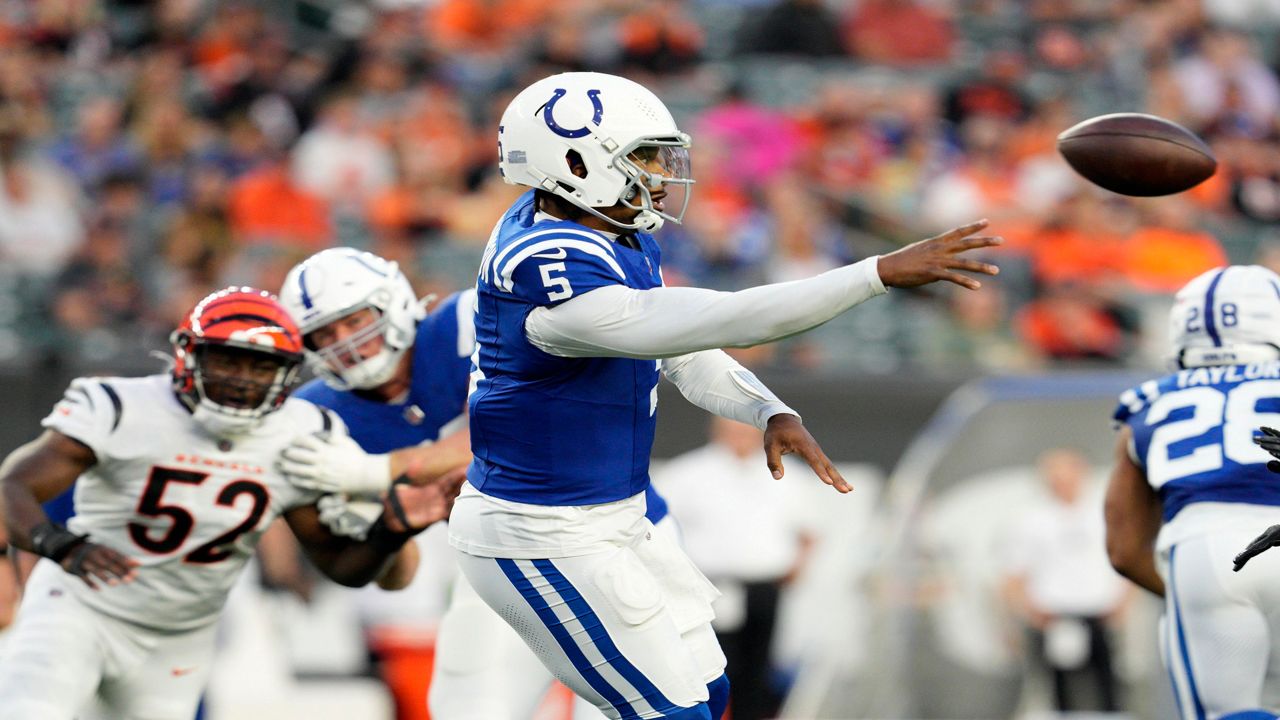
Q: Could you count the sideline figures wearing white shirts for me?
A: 2